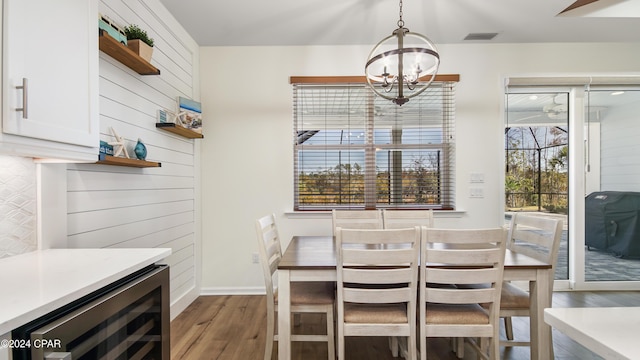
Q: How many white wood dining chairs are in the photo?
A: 6